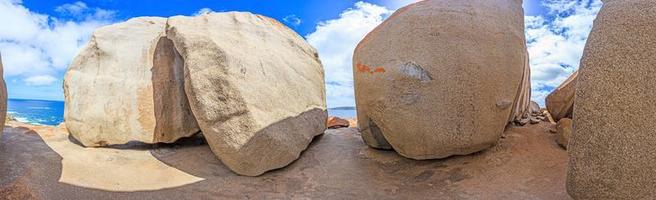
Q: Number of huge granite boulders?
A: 4